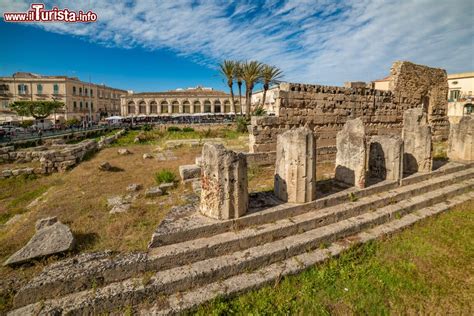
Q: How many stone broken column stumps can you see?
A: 6